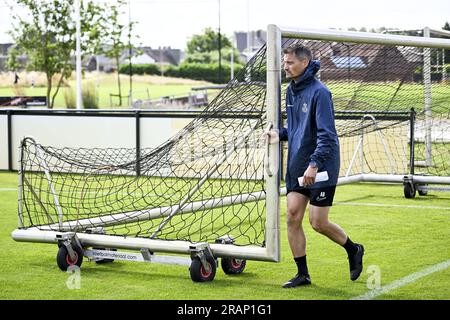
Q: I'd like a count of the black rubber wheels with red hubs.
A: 3